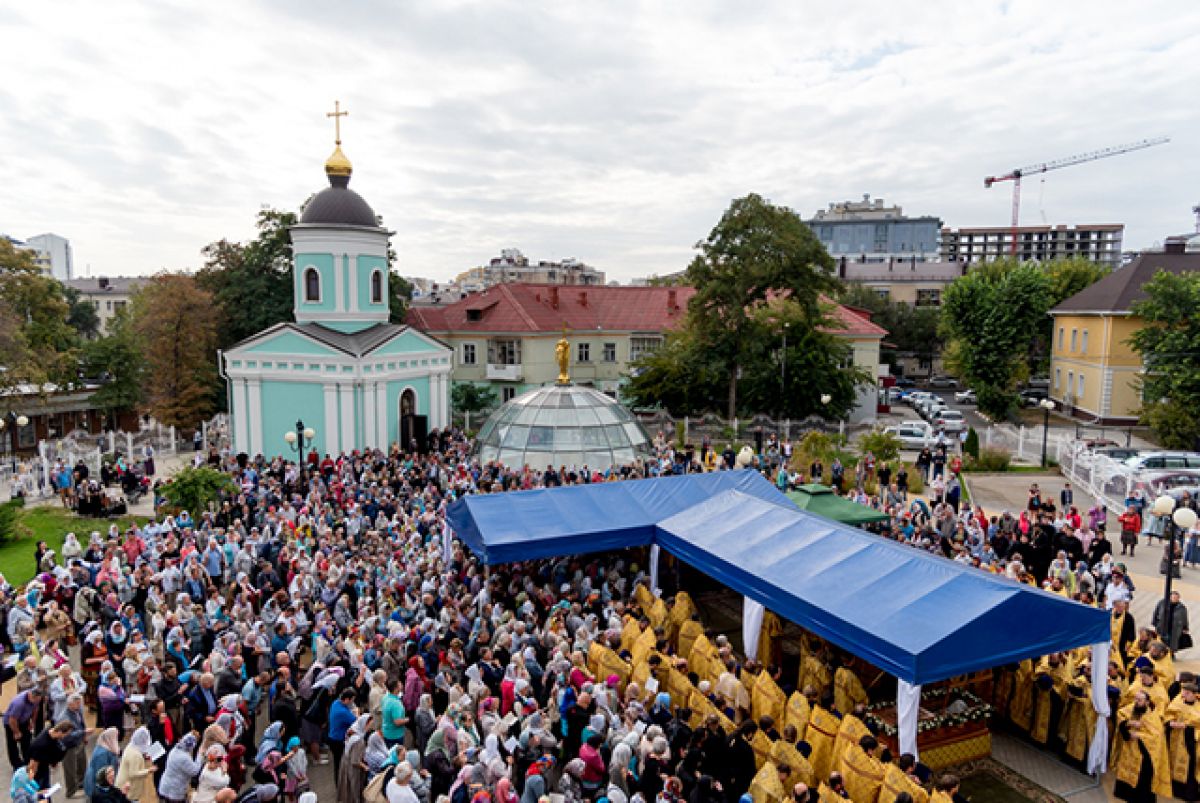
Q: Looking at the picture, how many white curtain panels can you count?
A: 5